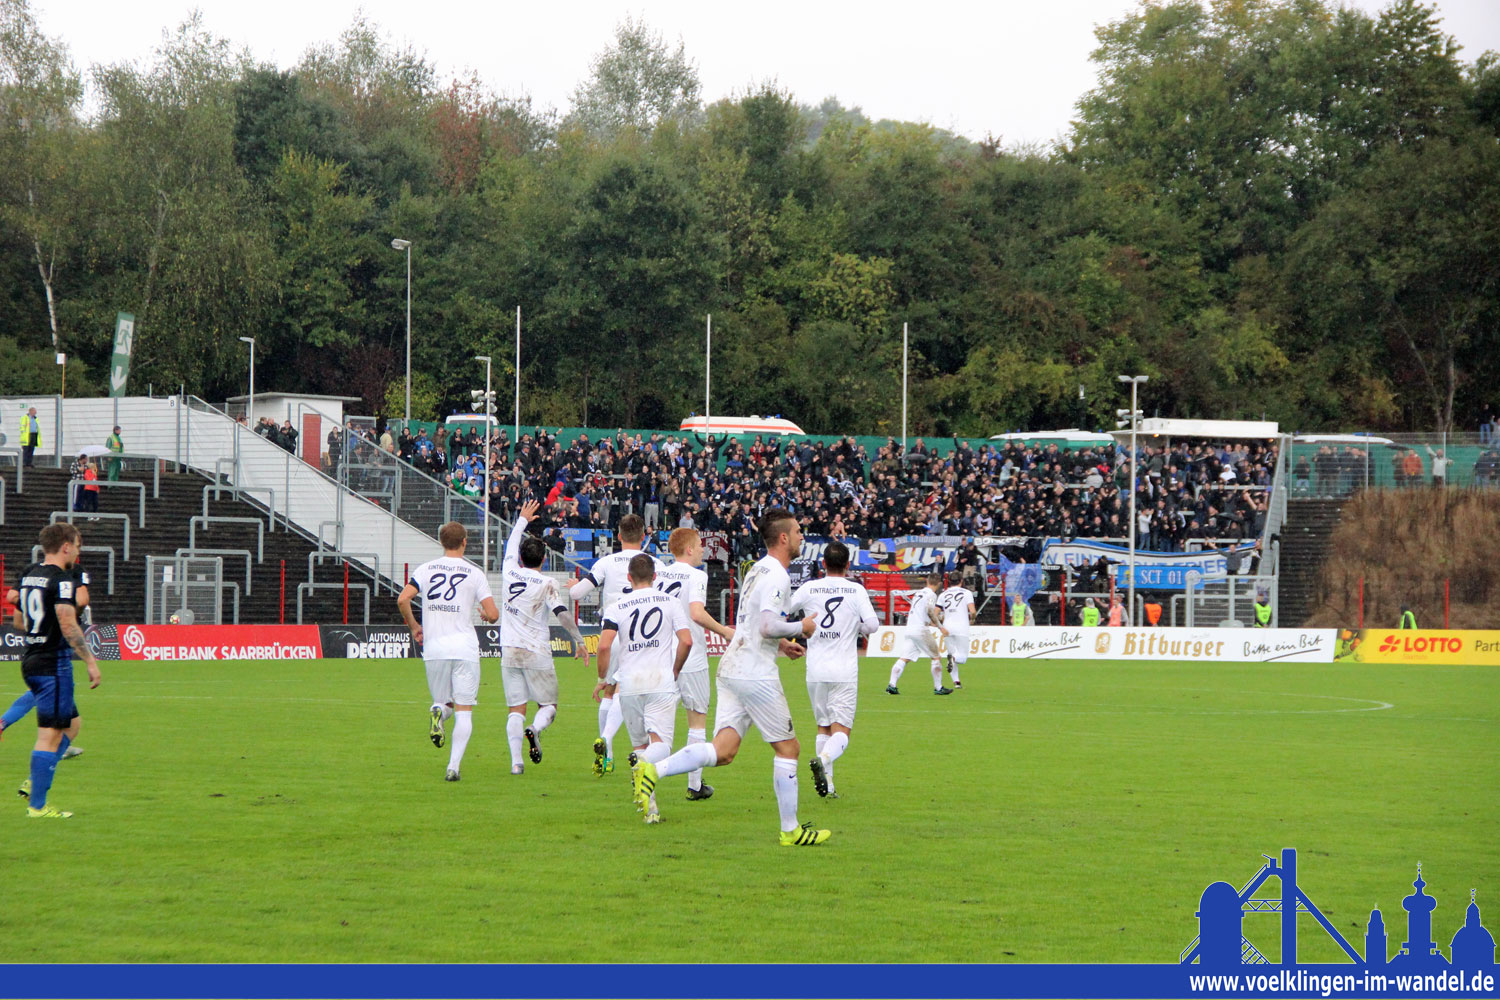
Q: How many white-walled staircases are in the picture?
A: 1